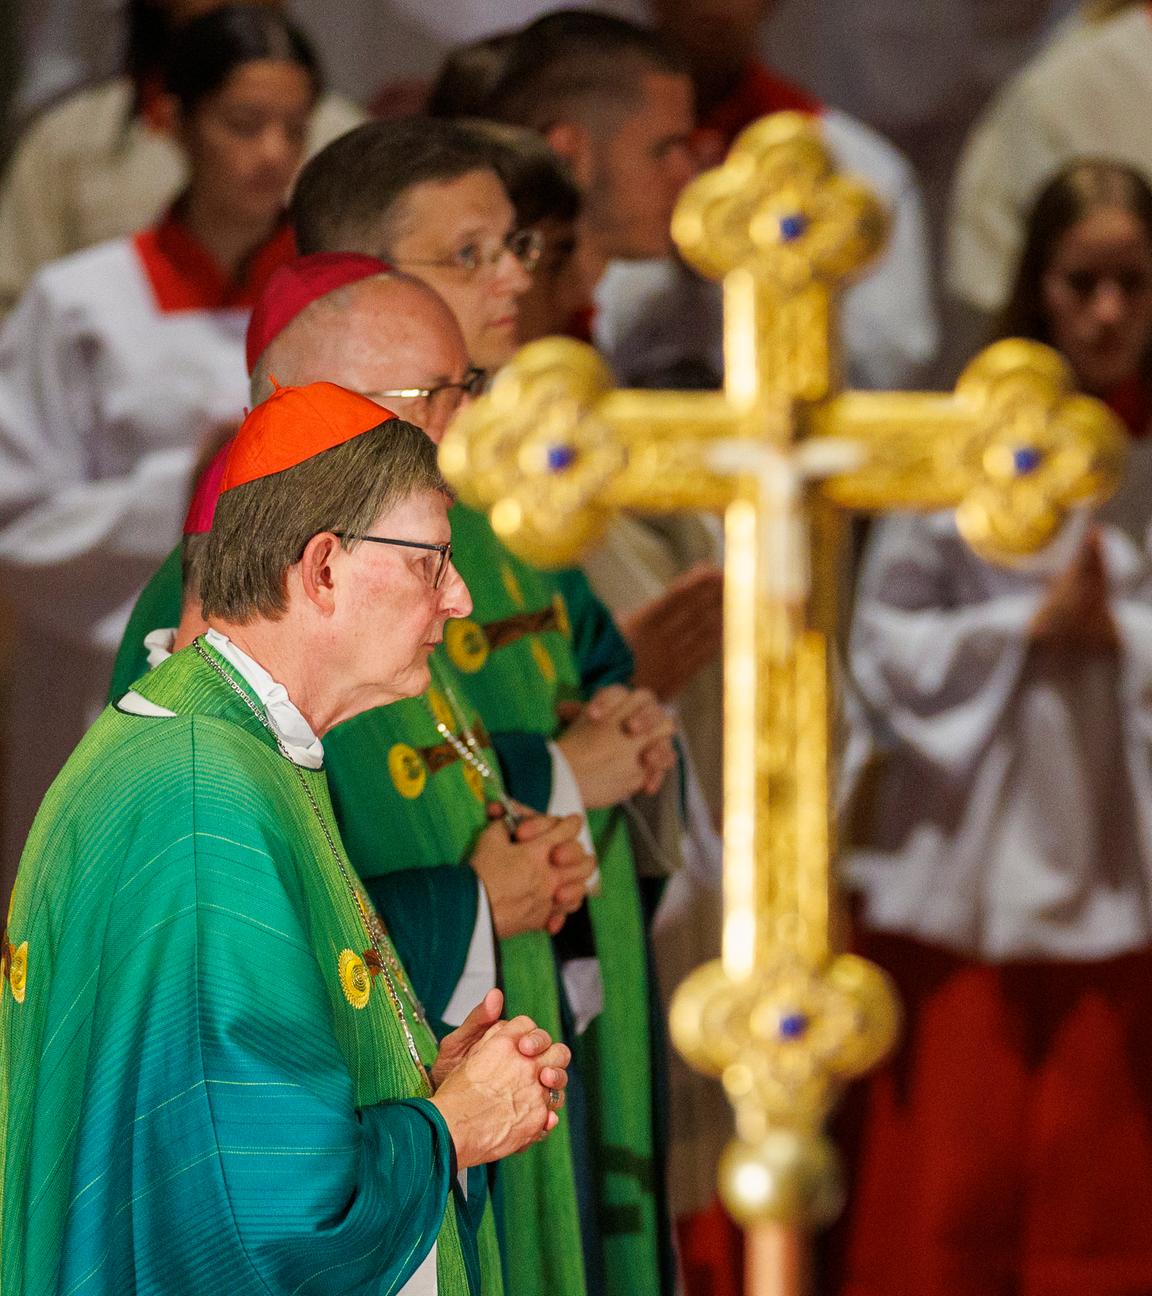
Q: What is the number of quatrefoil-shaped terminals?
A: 4